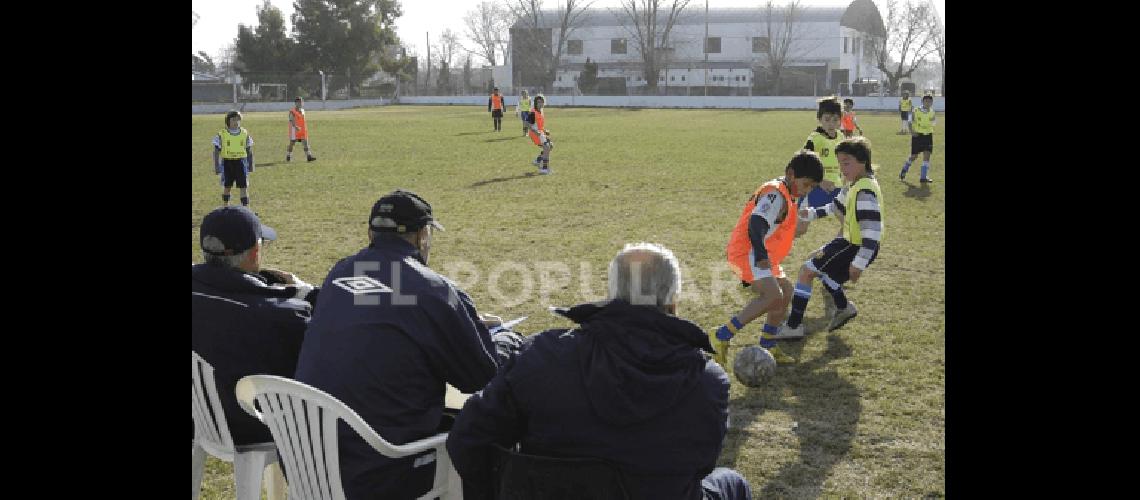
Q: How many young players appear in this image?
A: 11